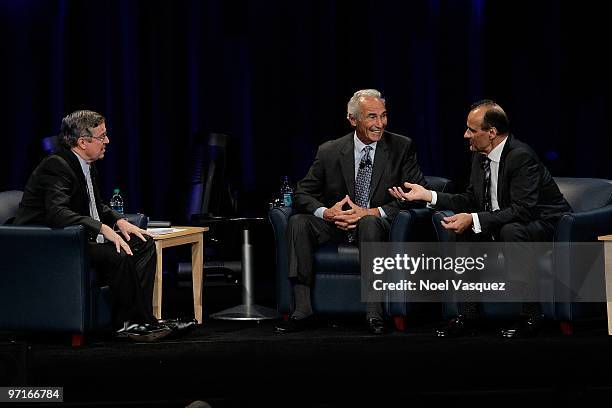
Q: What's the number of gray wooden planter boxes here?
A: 0